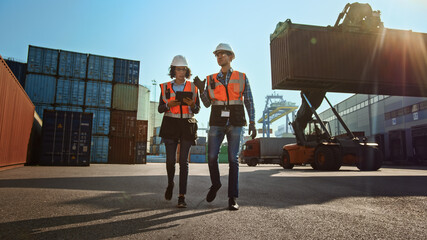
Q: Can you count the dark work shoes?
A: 4